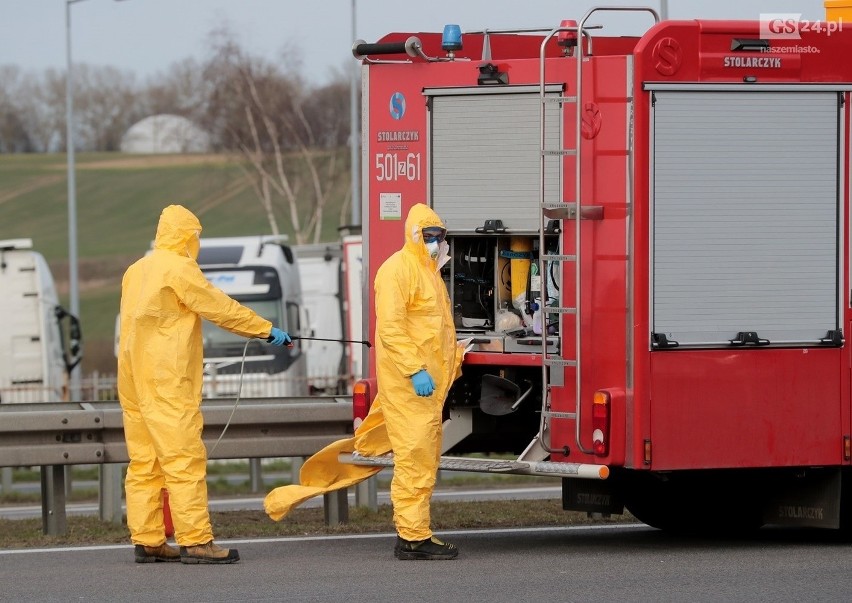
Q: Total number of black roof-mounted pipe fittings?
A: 1